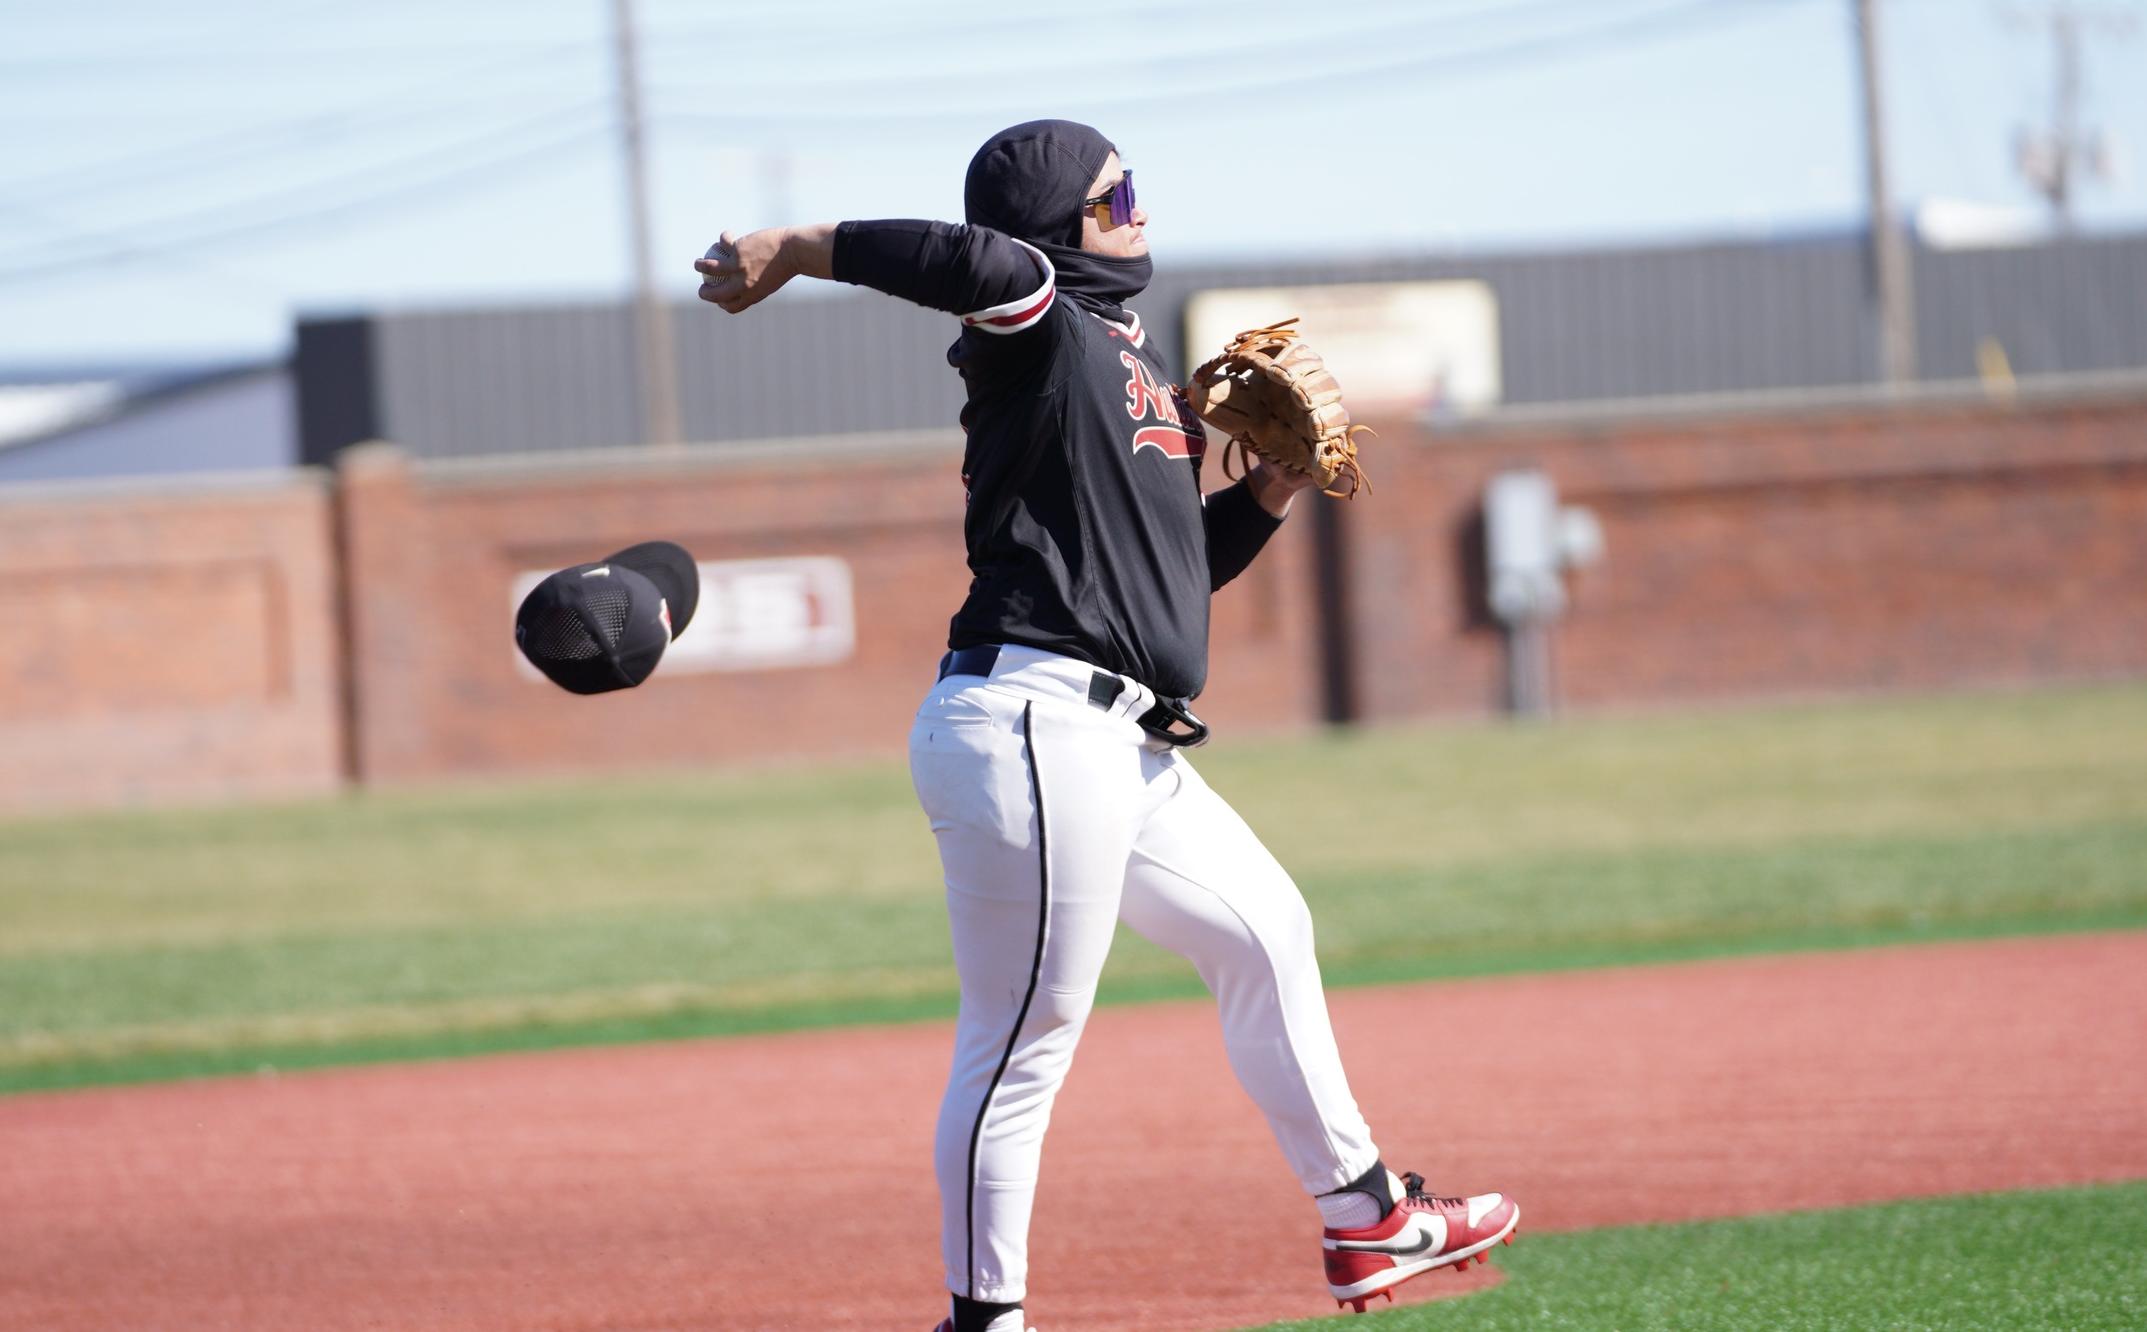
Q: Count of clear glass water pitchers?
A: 0